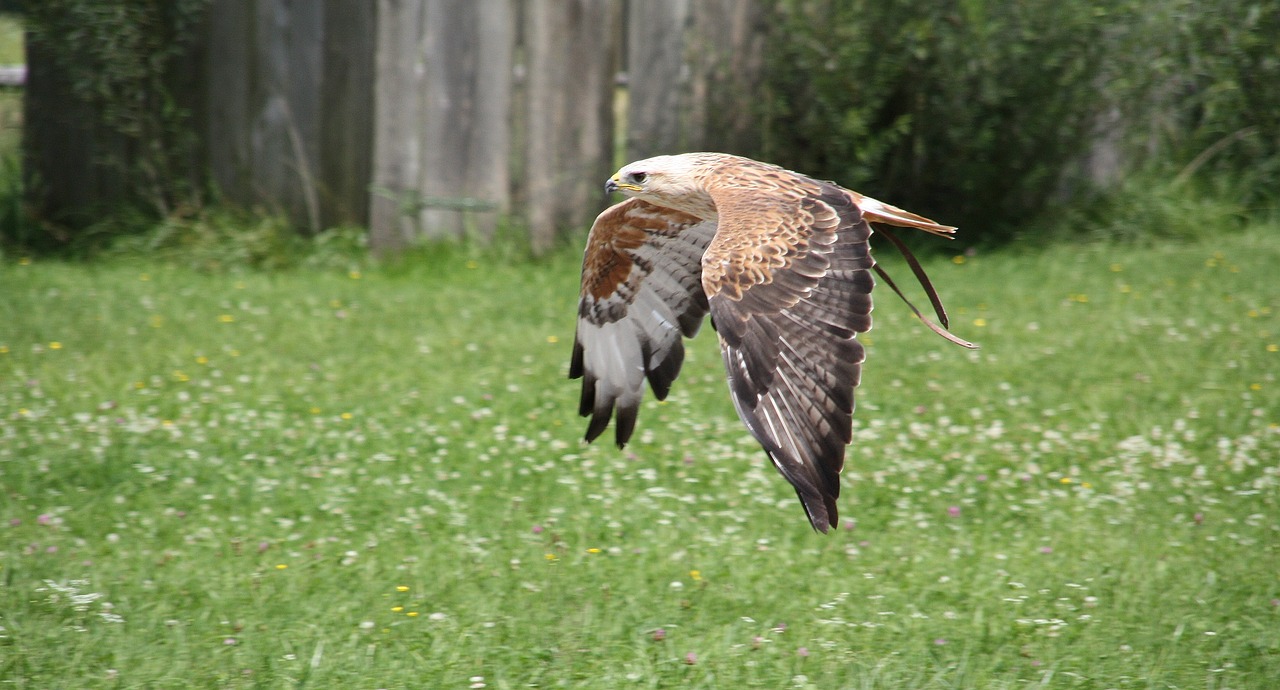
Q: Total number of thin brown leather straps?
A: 2